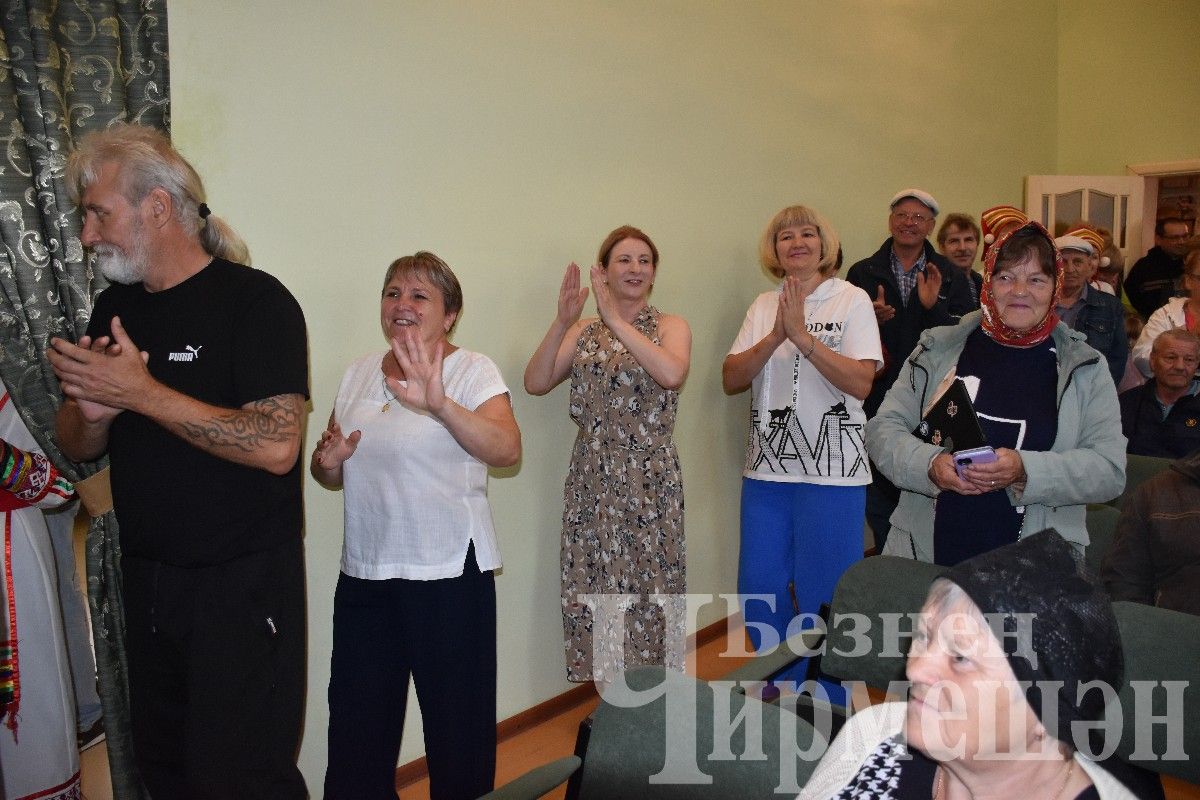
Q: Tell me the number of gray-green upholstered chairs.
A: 5